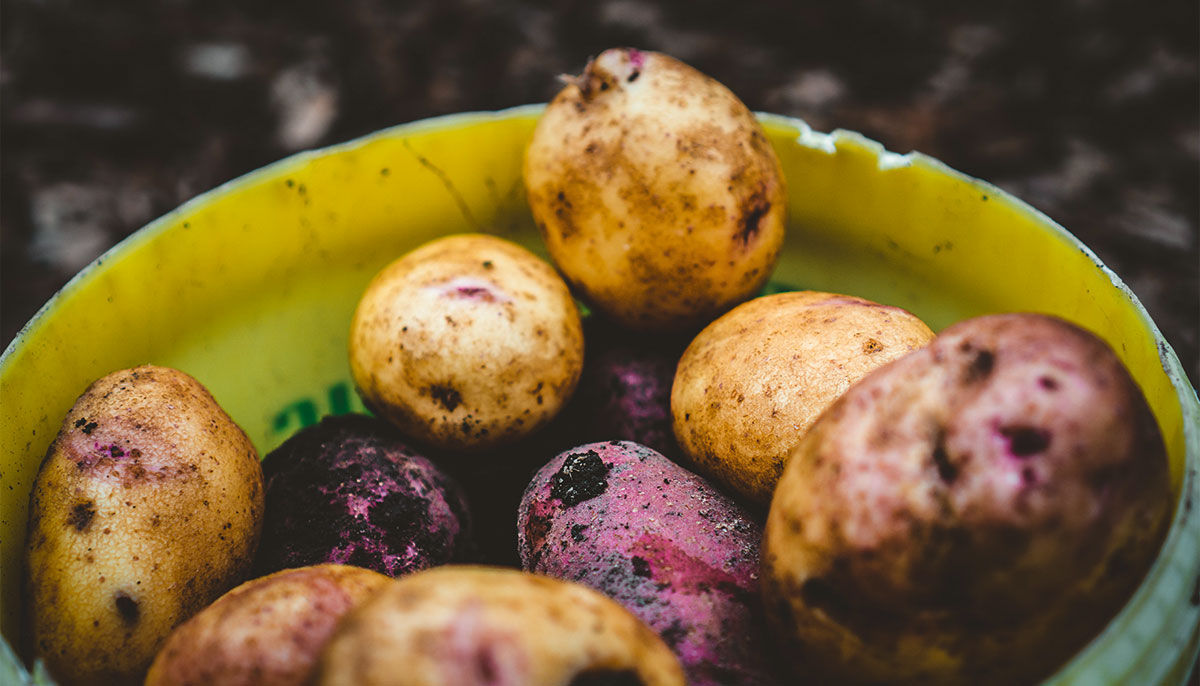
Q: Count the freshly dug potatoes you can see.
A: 10